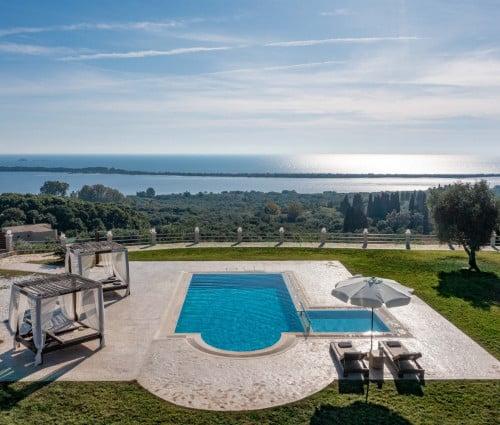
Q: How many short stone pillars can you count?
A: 11